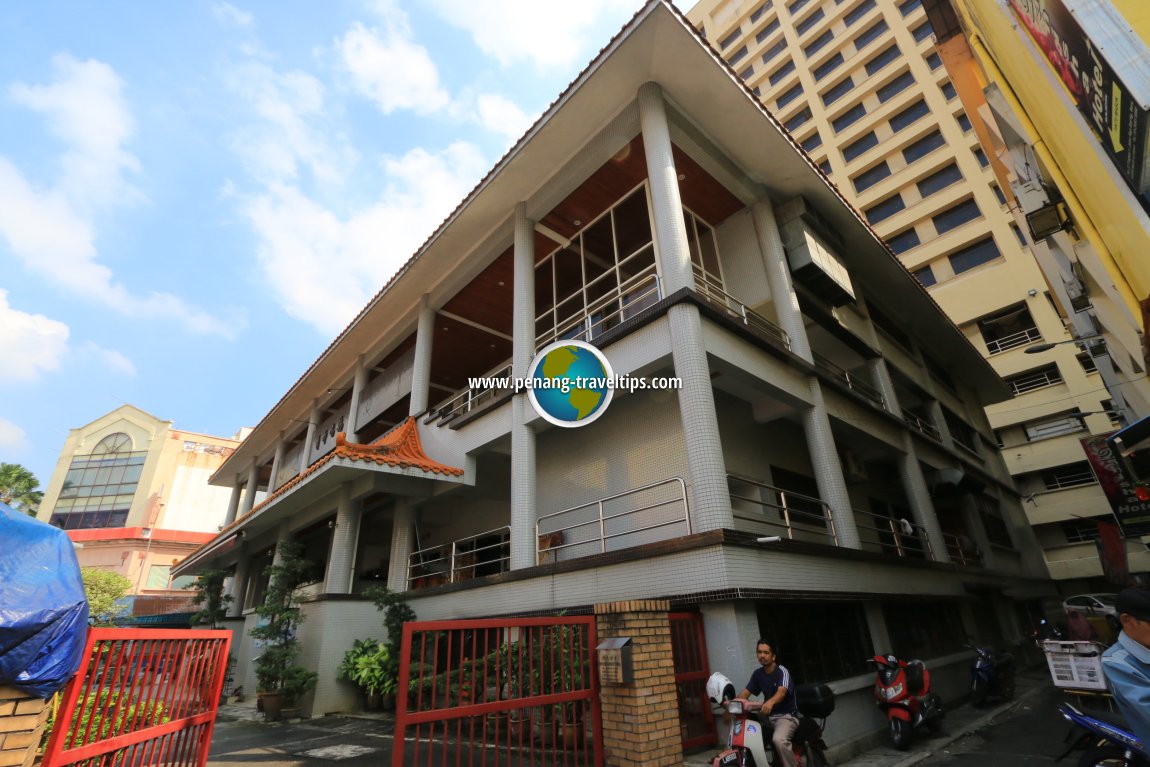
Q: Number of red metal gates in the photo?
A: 3